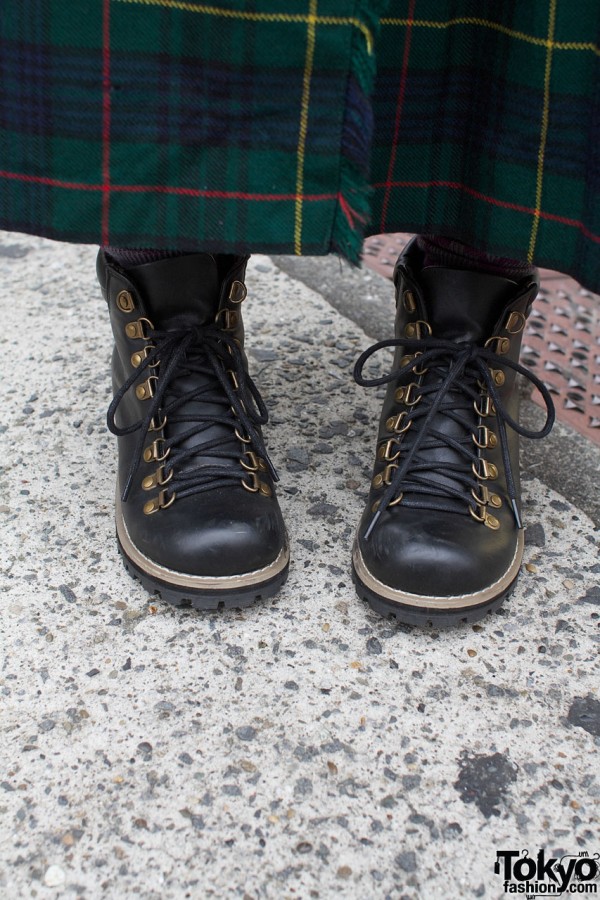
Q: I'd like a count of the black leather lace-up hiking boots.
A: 2